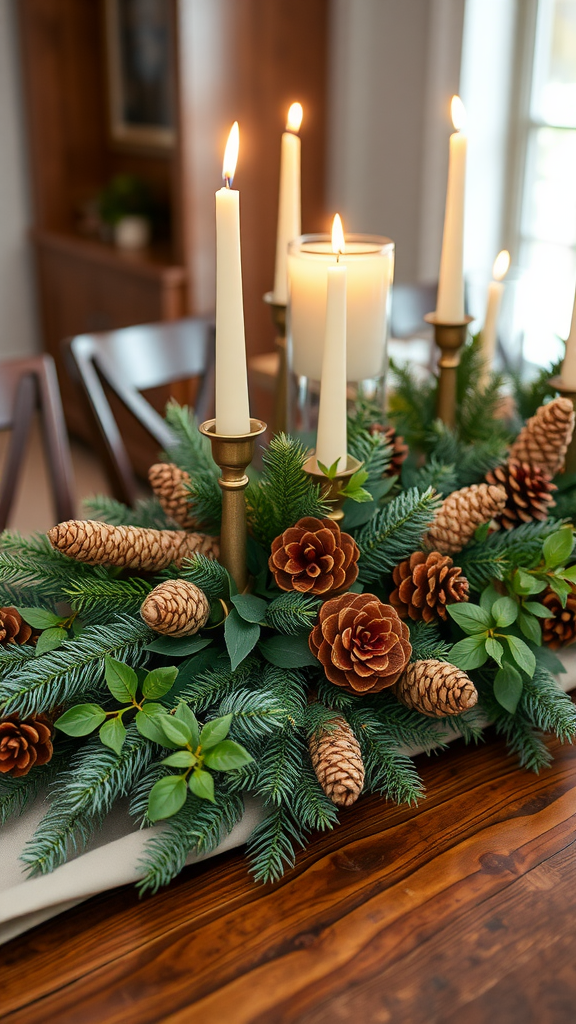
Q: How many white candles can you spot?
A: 7